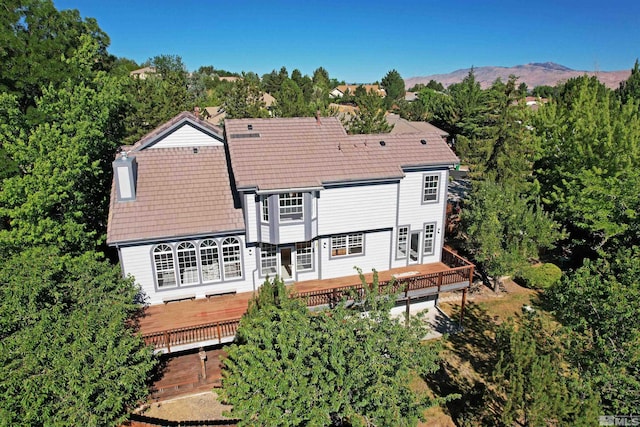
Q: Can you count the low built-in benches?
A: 2